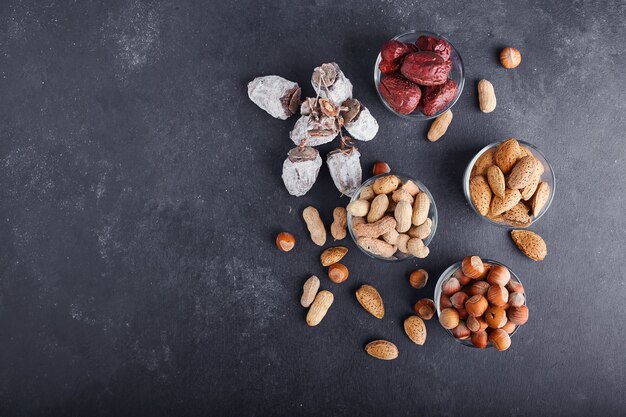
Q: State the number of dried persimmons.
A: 6